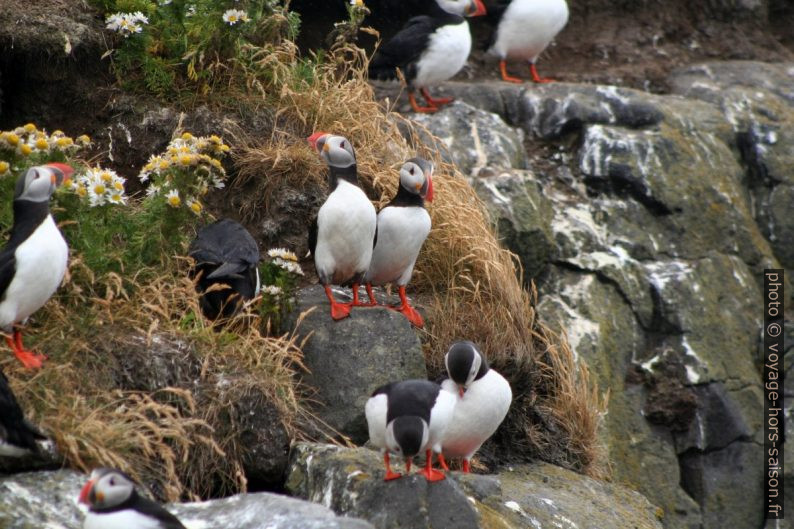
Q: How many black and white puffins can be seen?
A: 10